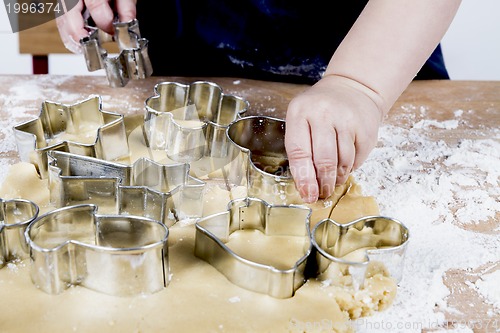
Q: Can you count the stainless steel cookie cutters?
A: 9